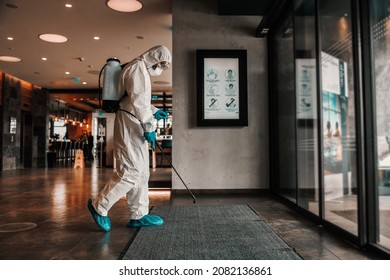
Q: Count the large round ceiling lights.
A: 3